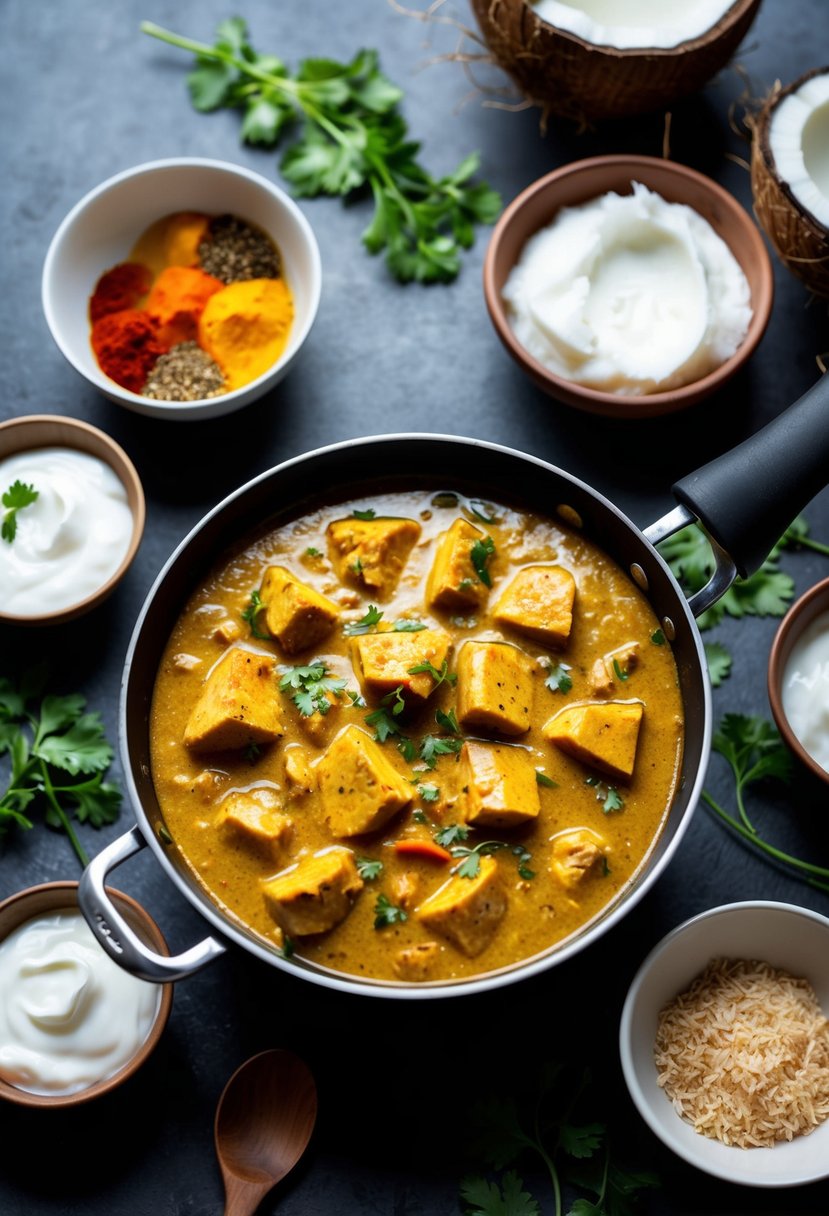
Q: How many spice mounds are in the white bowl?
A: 7